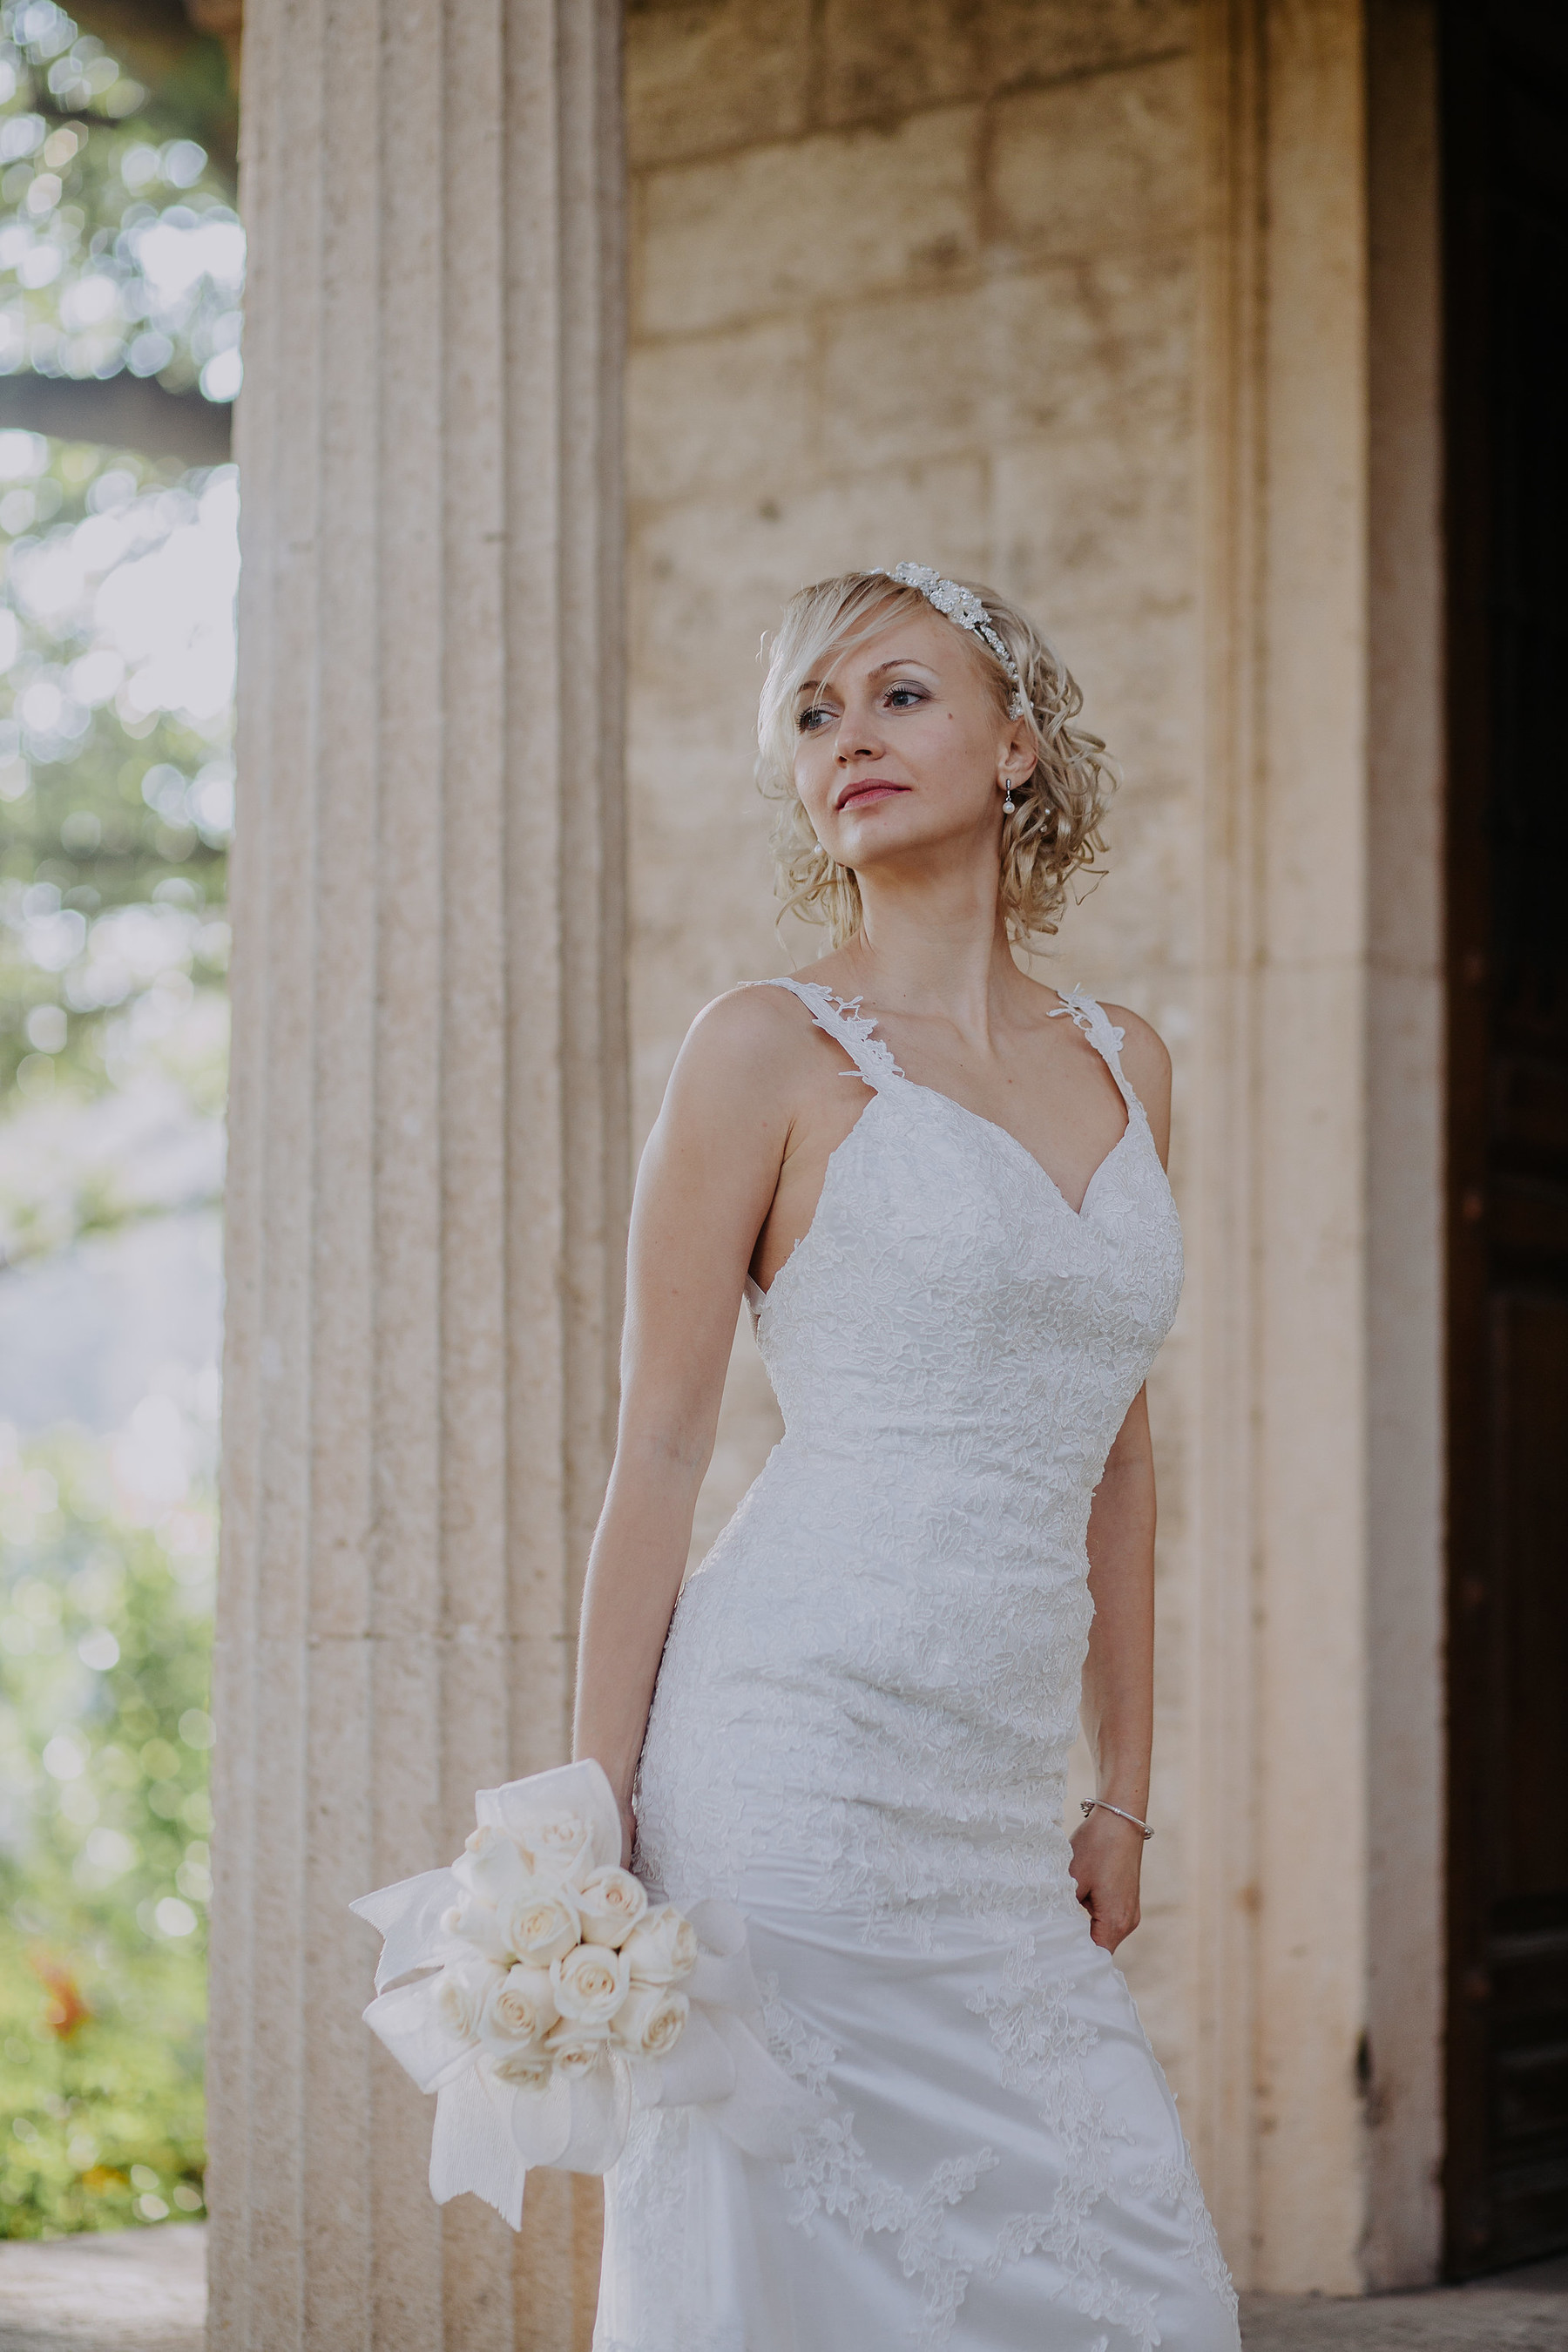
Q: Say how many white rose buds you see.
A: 12